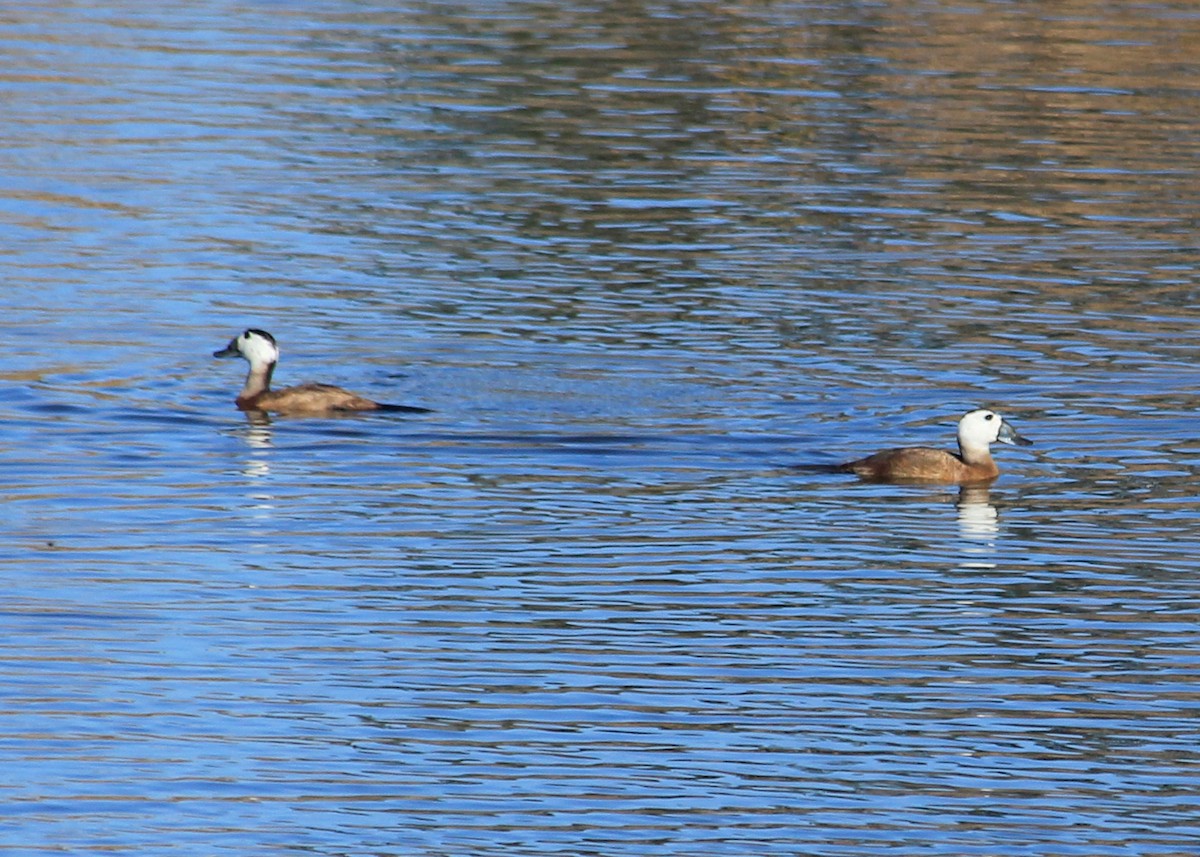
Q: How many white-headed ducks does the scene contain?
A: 2